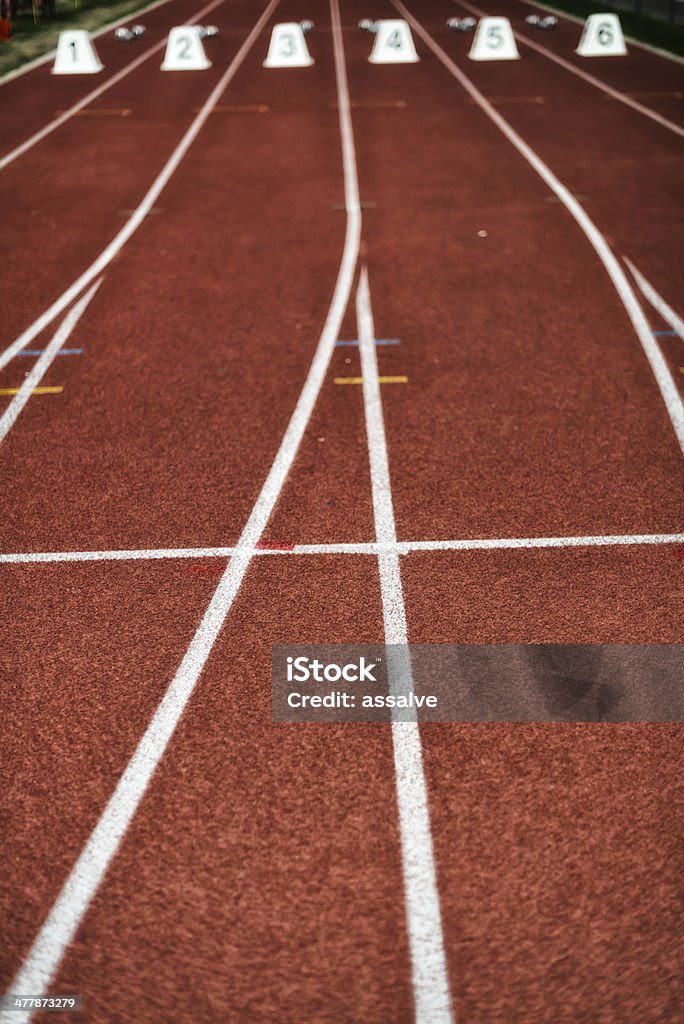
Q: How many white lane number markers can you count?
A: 6